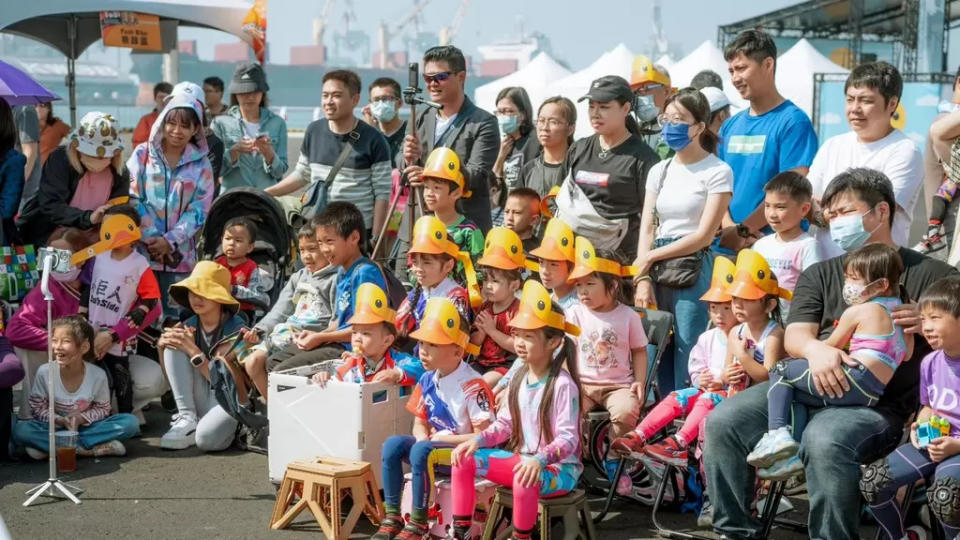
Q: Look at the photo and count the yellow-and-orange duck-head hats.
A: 12